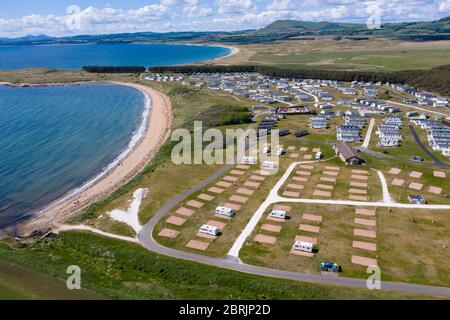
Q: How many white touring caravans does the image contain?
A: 9